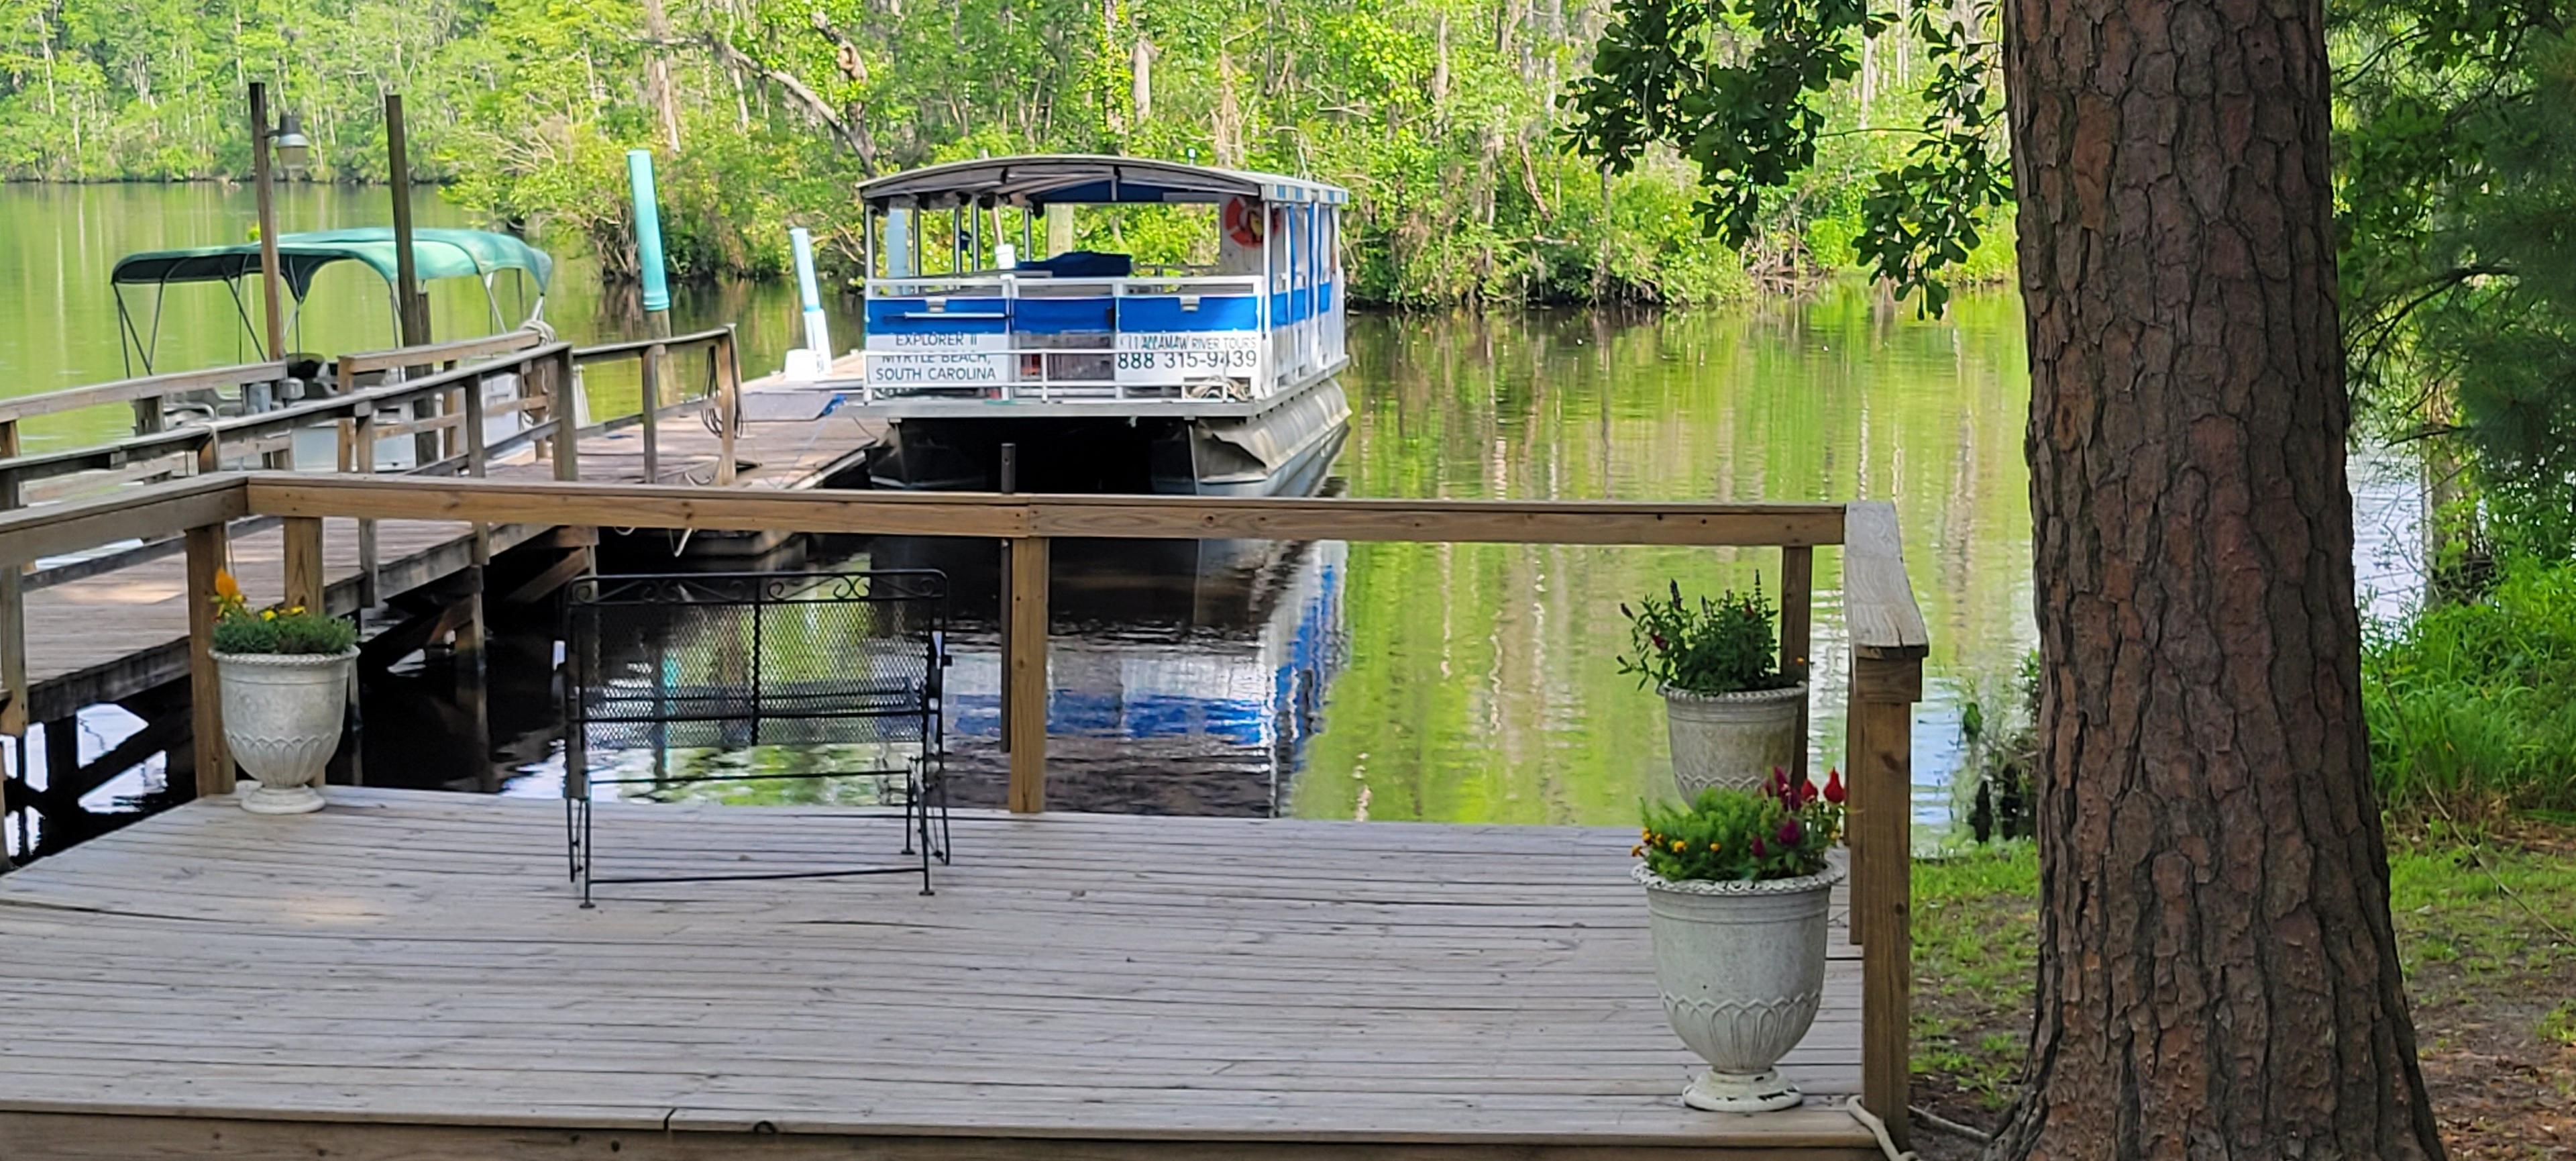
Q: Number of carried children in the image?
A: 0